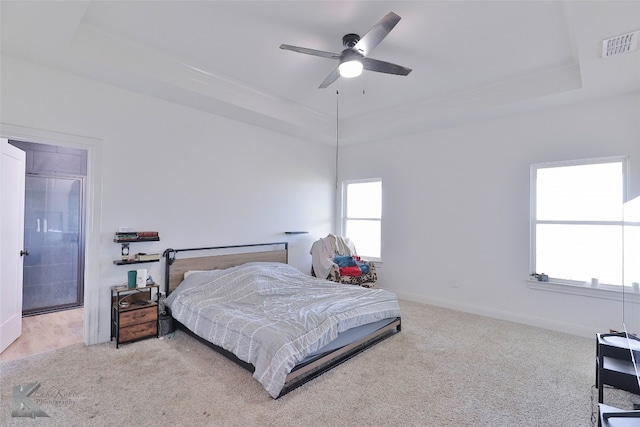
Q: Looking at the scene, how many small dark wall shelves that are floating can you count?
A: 3